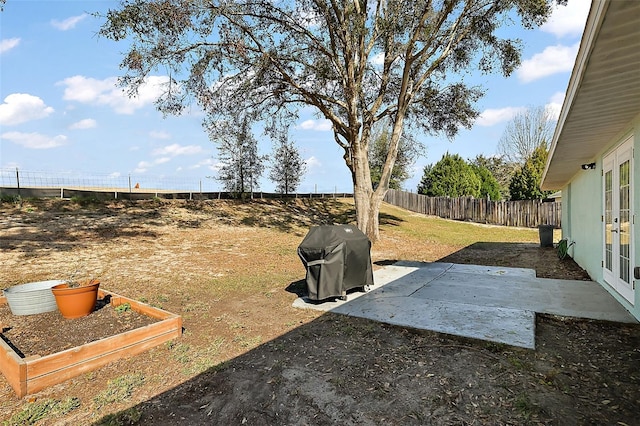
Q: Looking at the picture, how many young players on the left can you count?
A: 0